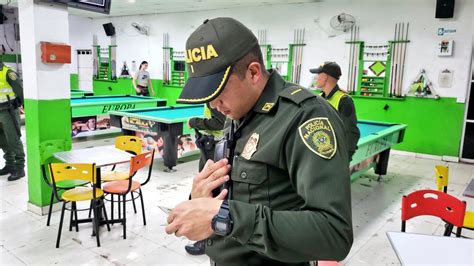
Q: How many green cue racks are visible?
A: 4